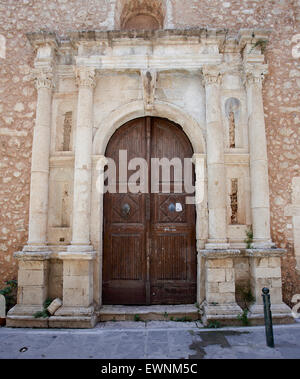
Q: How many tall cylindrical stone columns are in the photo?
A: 4